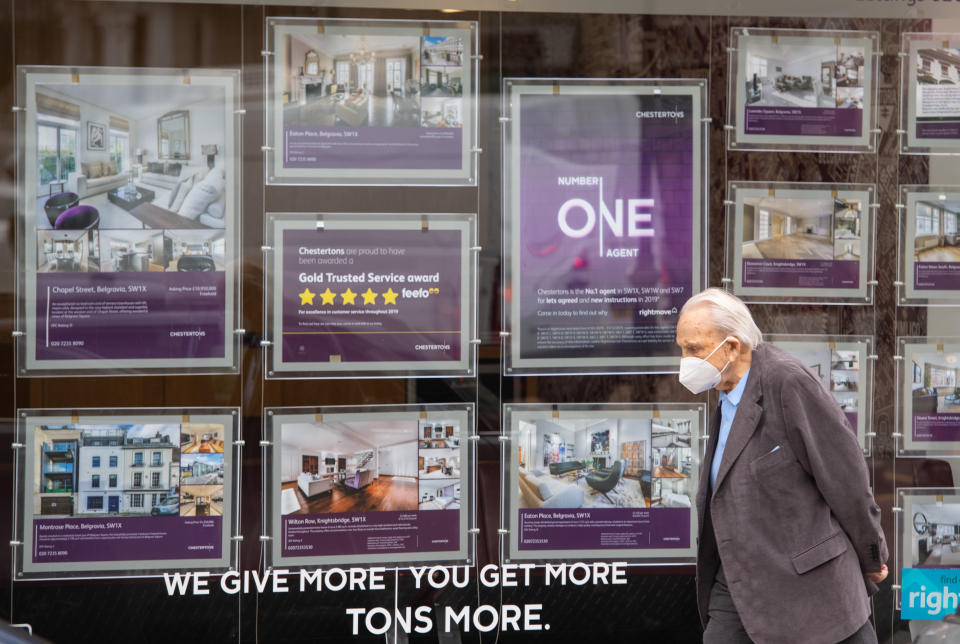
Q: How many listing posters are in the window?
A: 12